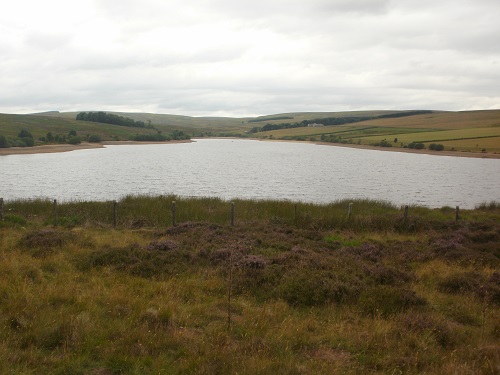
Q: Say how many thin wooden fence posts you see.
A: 9